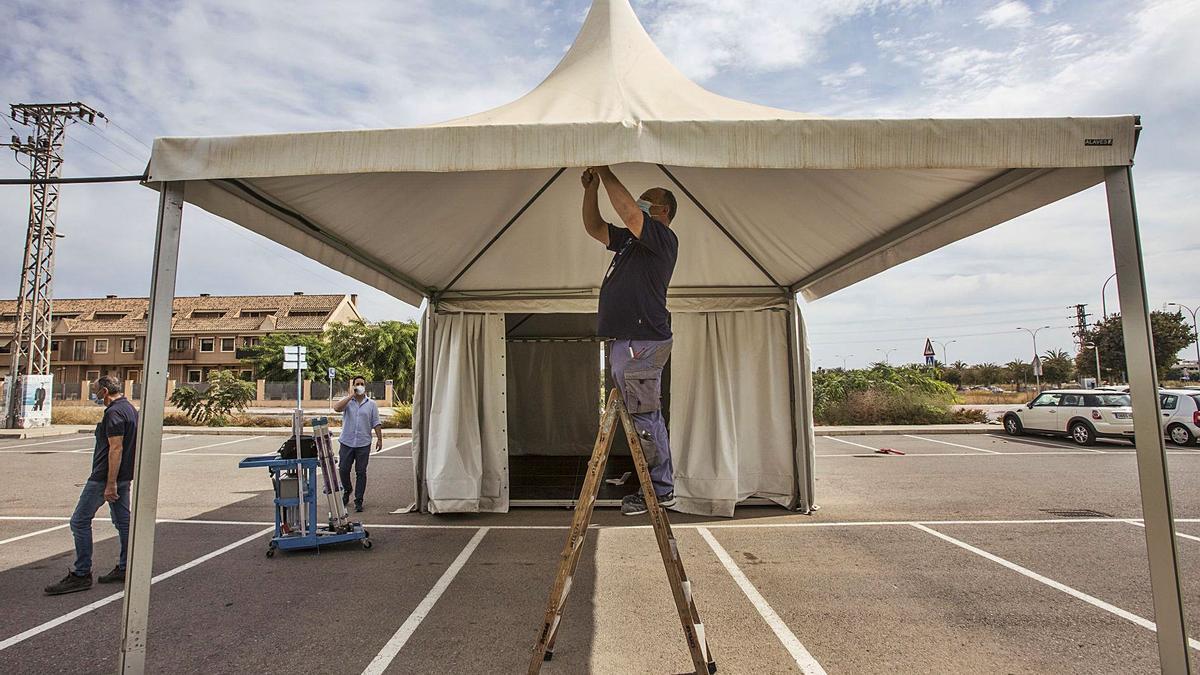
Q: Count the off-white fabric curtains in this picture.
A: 2